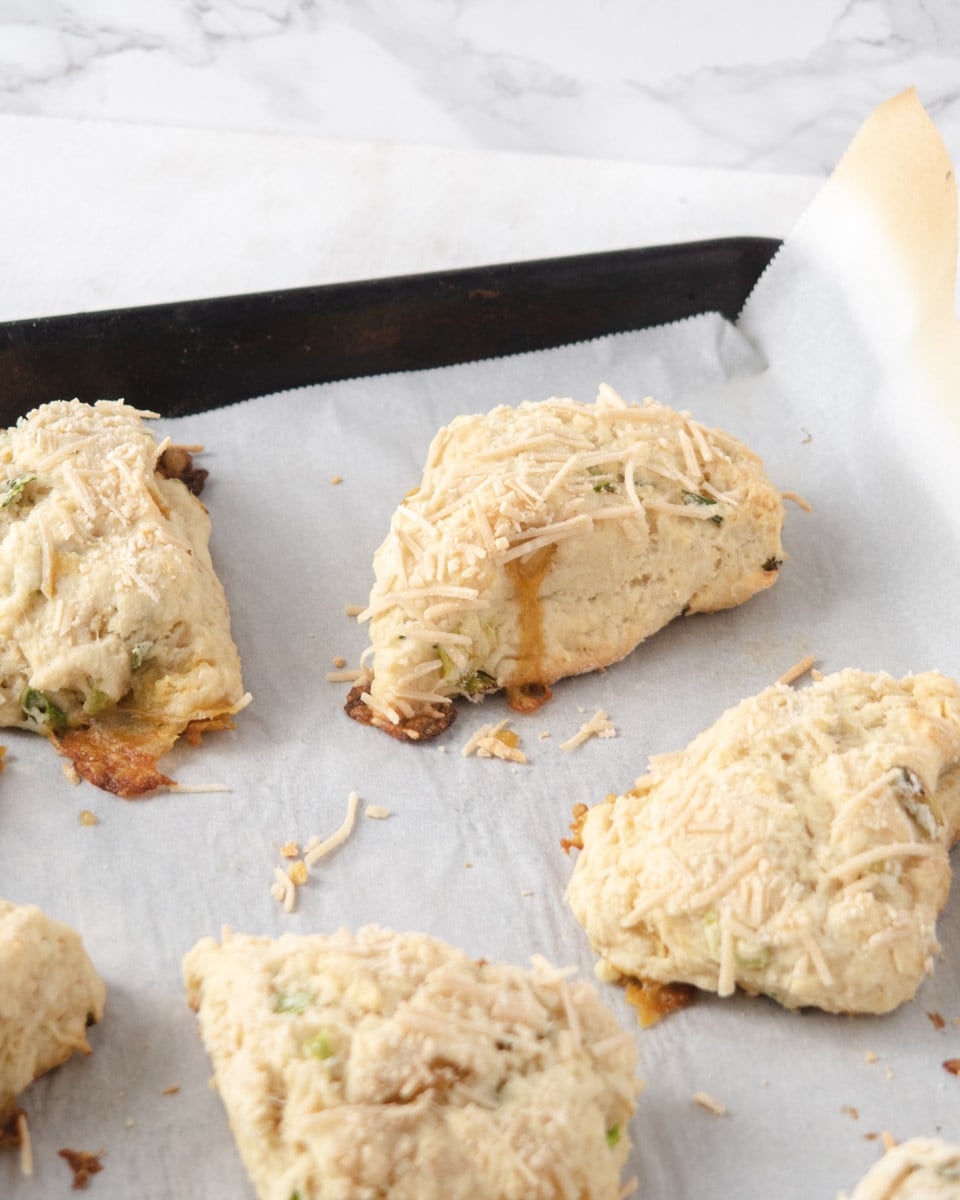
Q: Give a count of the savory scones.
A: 6